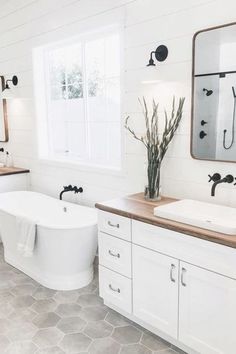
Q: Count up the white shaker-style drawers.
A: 3